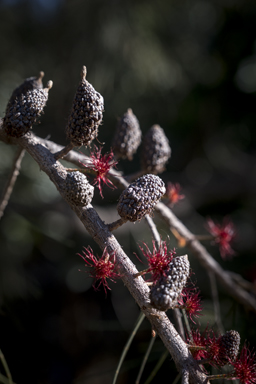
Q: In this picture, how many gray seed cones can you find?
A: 9